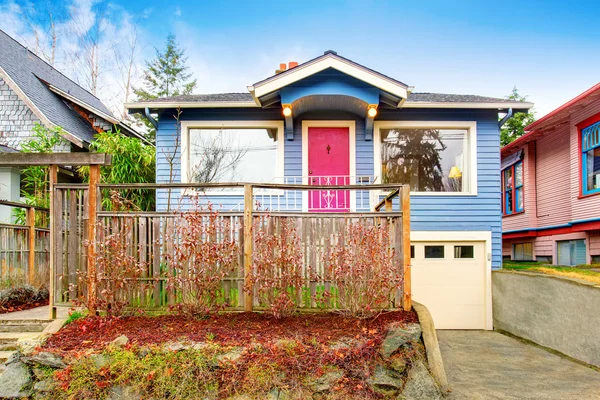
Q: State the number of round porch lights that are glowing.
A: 2